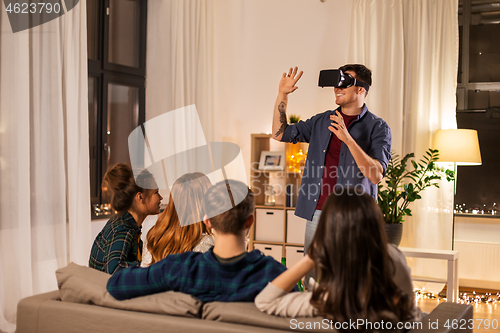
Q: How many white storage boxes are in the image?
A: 4